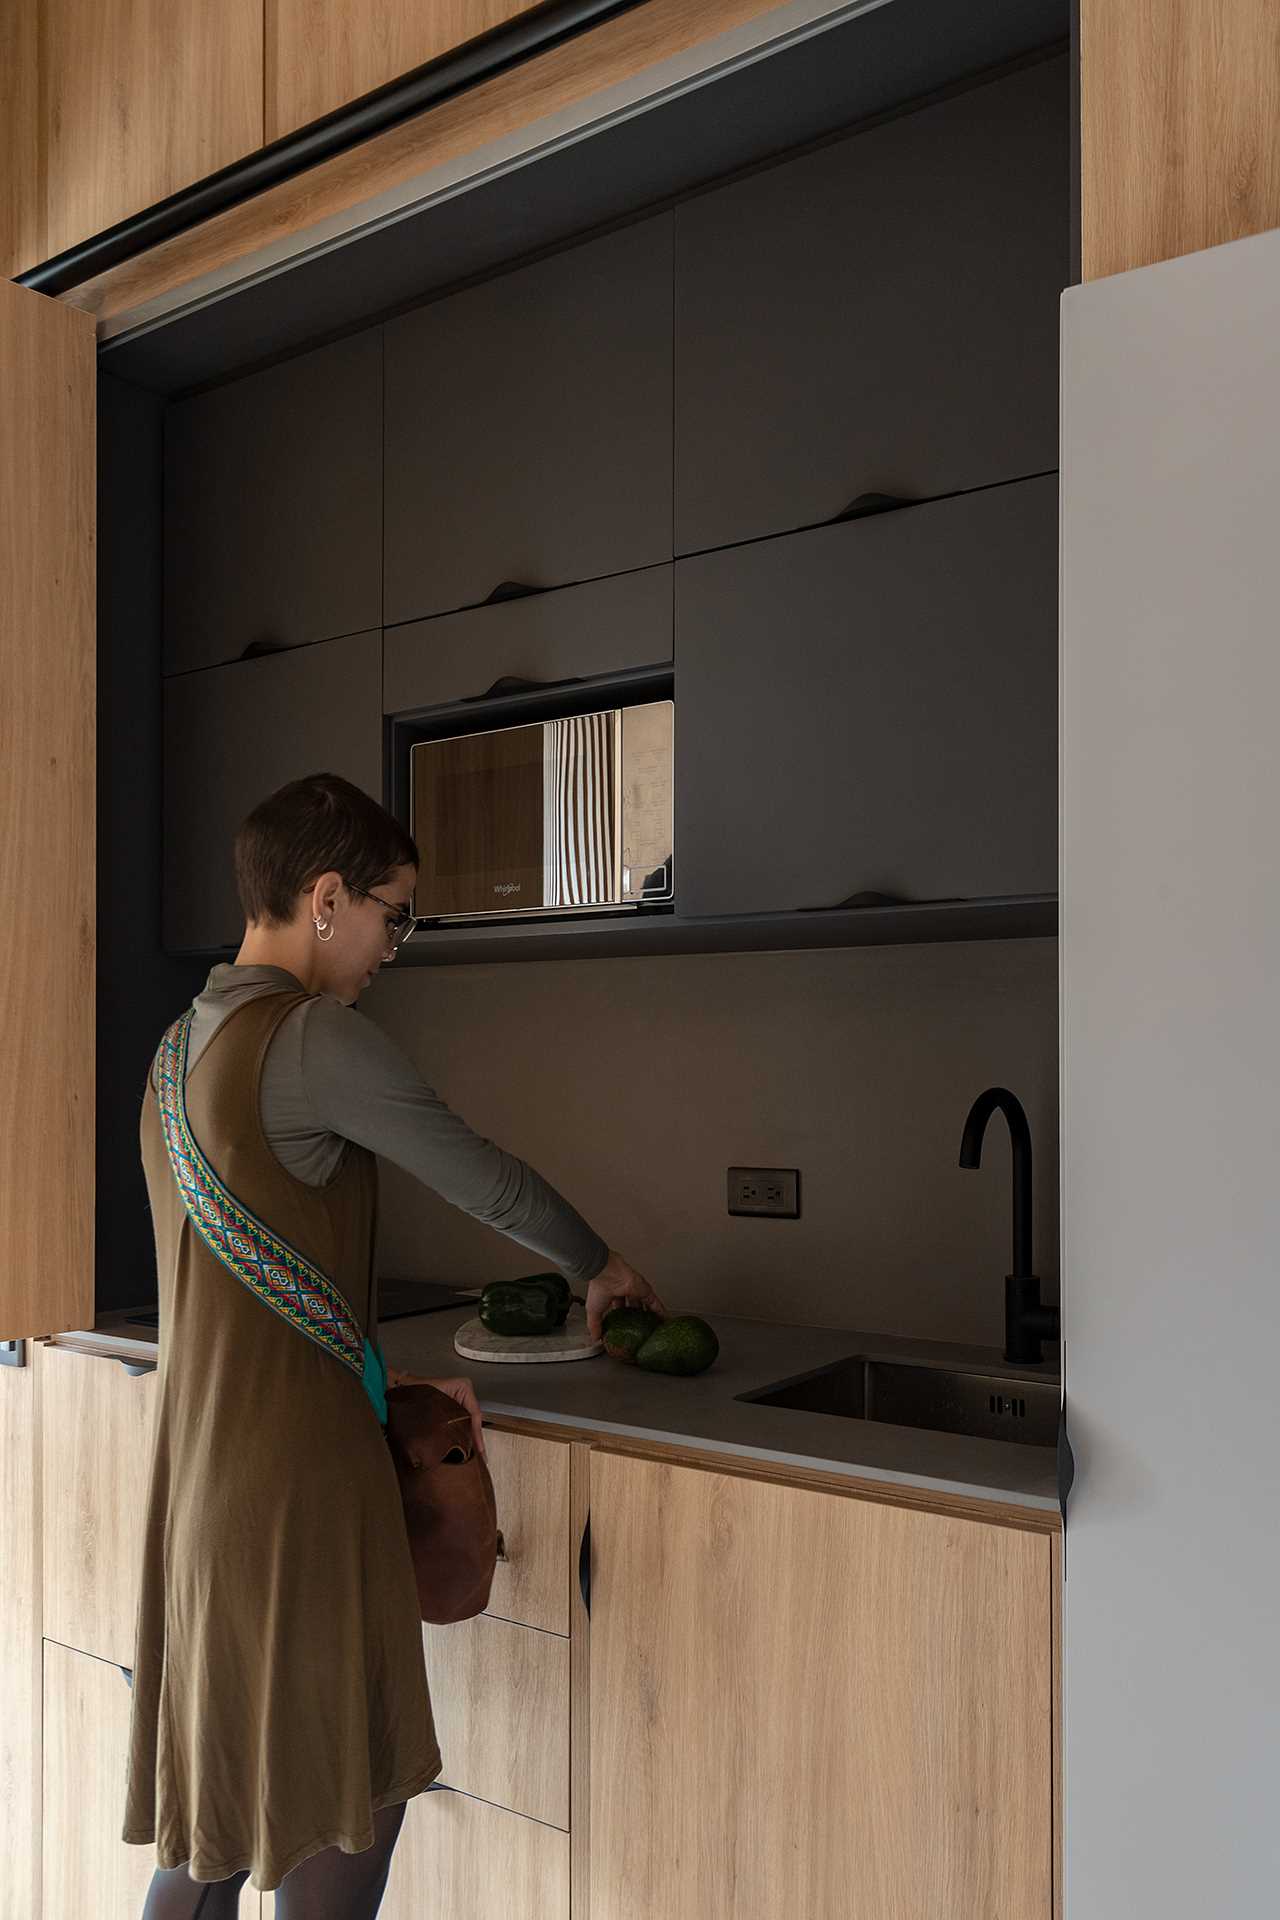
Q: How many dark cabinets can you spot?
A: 6